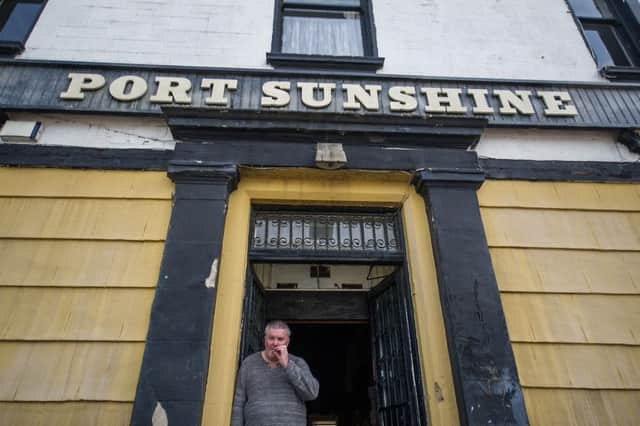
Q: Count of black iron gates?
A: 2